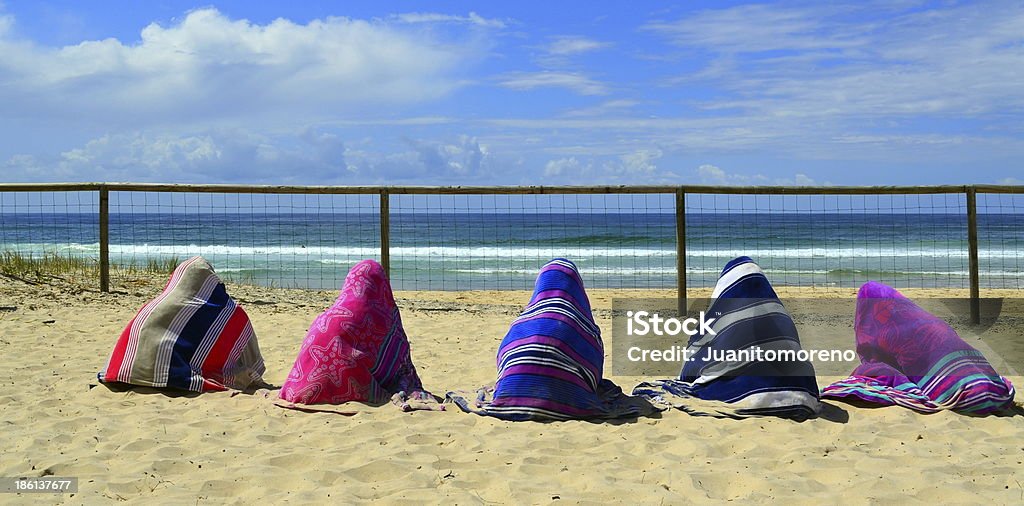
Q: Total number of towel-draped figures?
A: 5